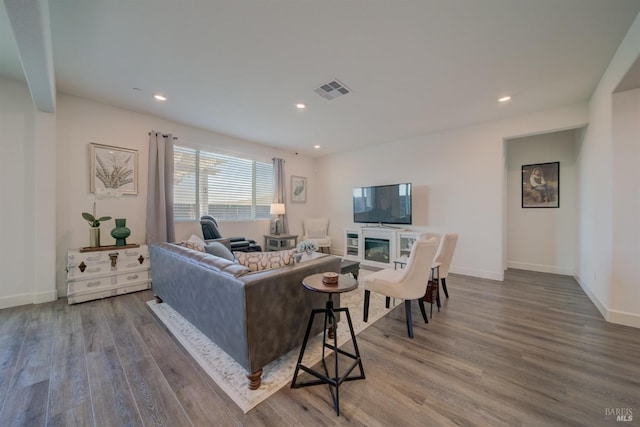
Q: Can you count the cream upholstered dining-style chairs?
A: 2